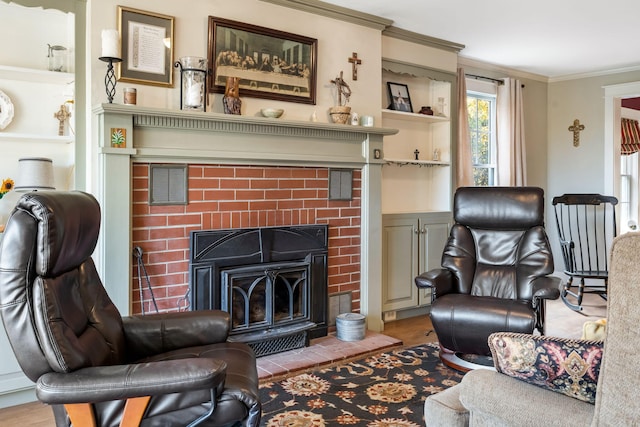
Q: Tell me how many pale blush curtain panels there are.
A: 2